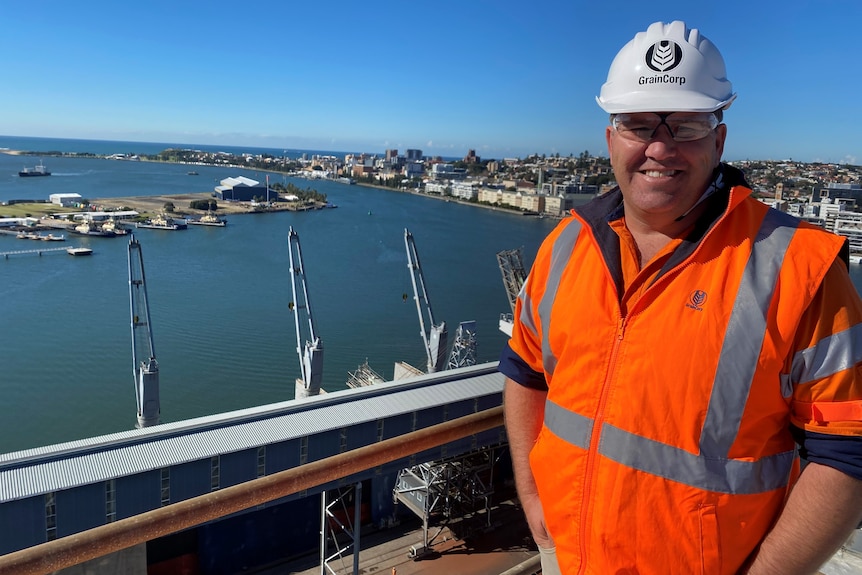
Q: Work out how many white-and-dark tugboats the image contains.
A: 4